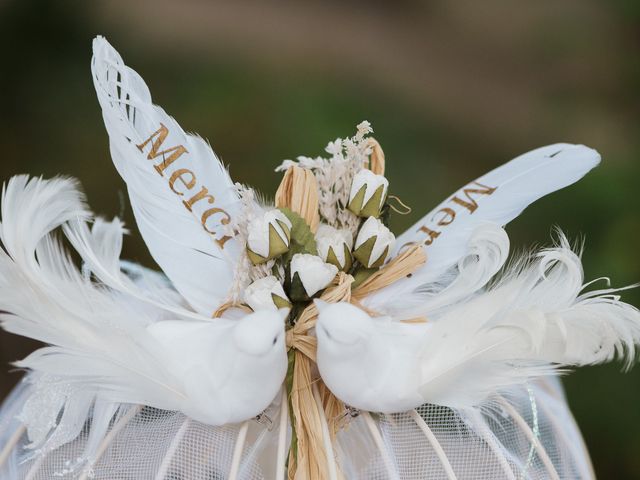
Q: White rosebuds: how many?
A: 6